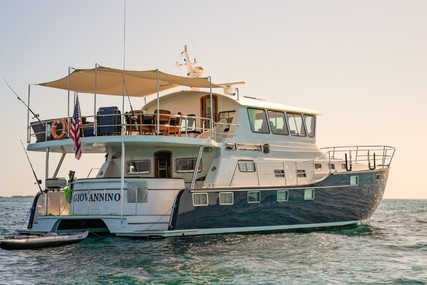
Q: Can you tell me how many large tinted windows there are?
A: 4